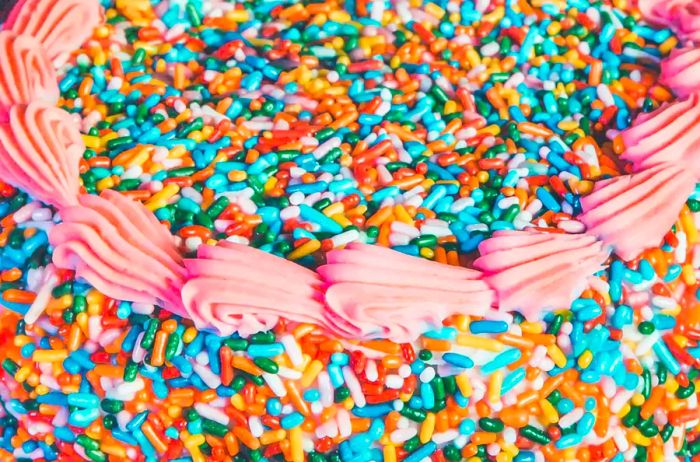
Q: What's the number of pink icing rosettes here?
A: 11